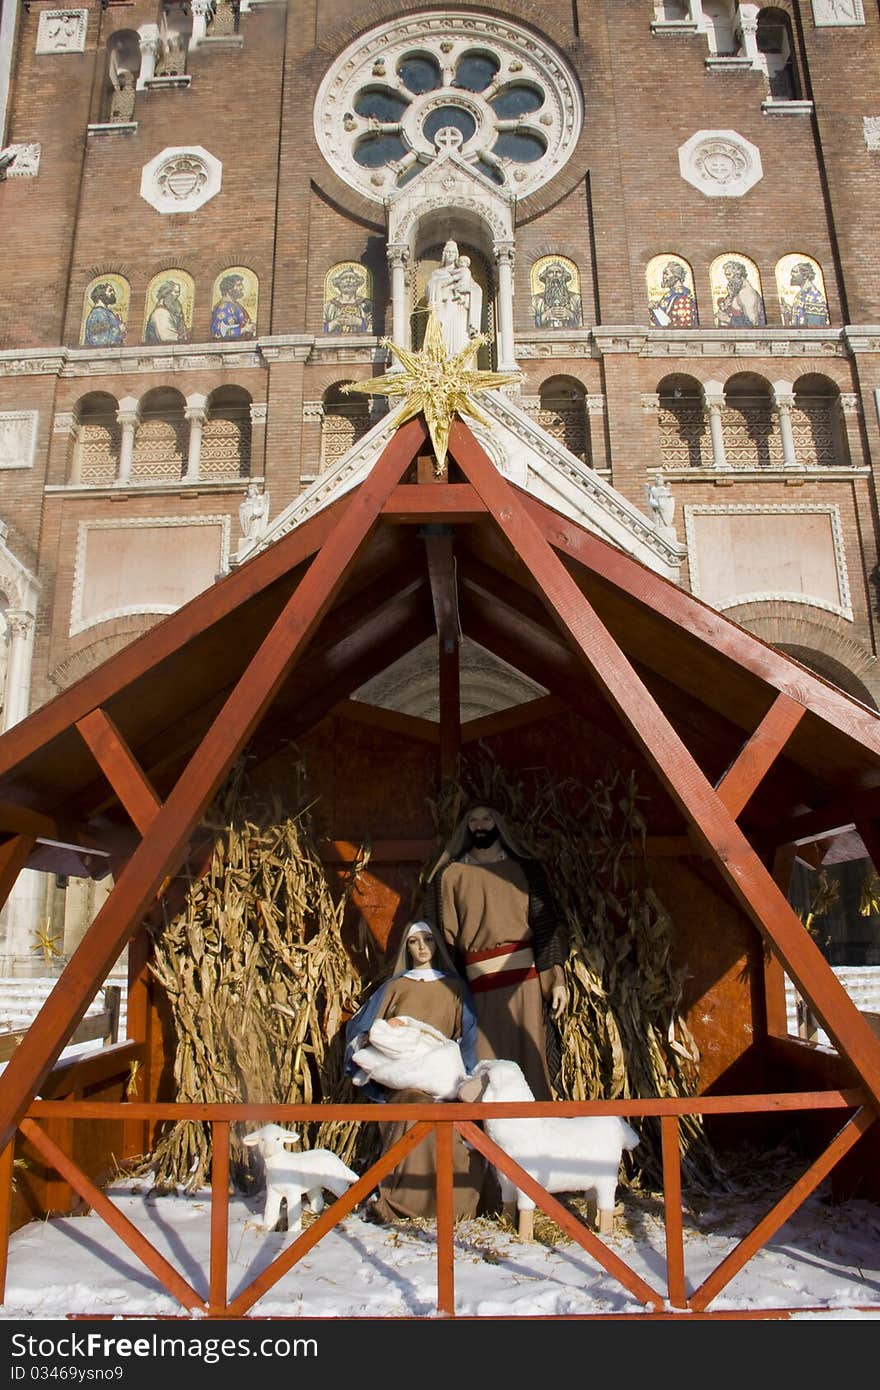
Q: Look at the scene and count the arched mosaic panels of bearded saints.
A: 8